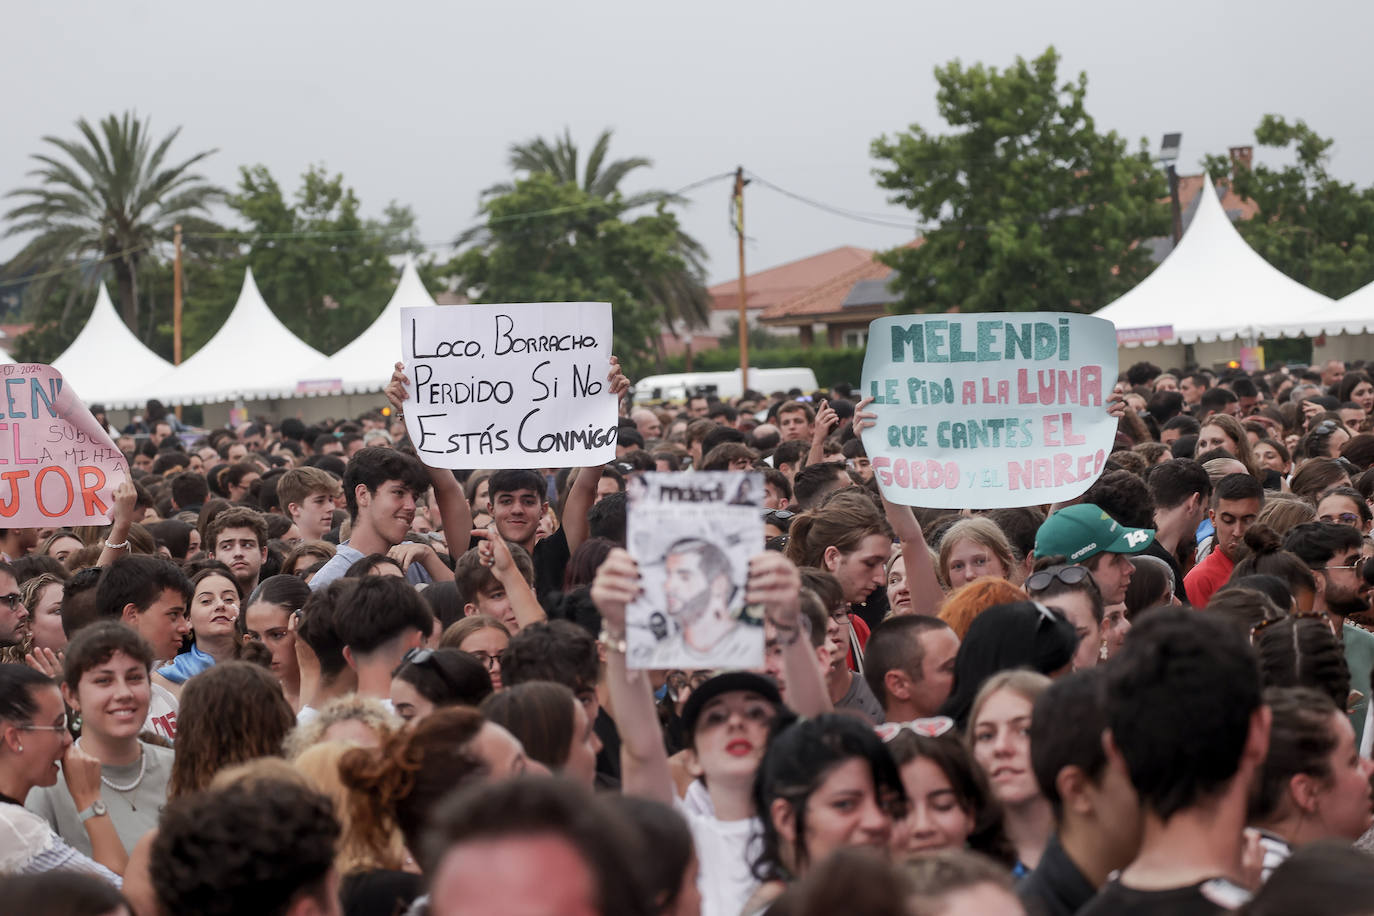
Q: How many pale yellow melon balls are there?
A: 0